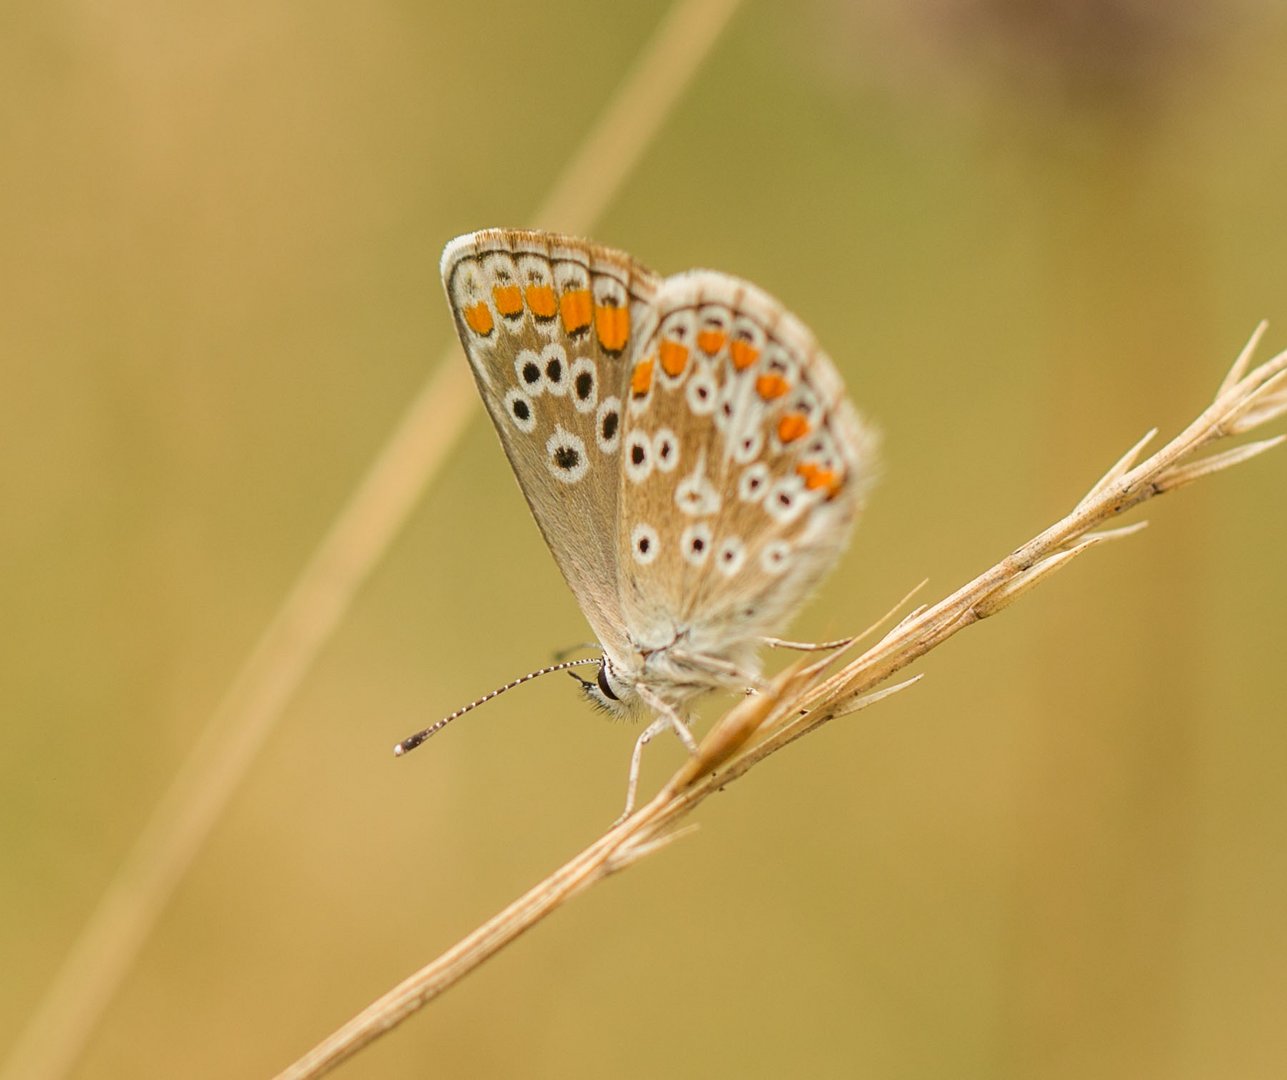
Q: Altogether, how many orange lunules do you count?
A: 12